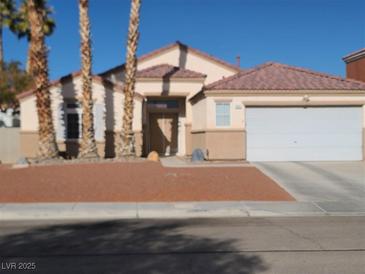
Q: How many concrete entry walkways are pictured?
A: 1